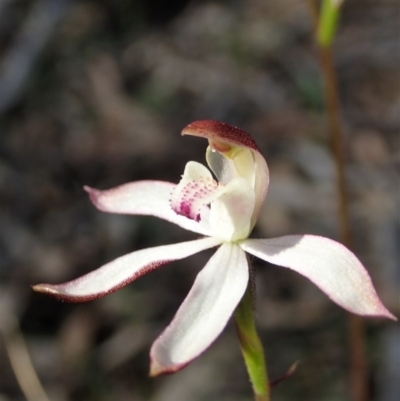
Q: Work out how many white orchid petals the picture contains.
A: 4